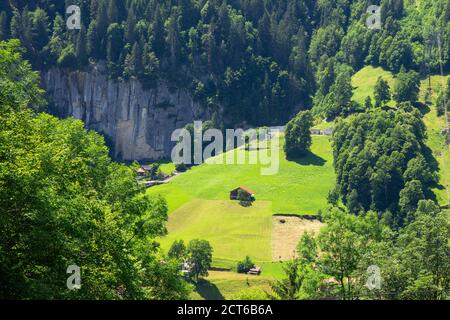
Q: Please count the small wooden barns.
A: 1